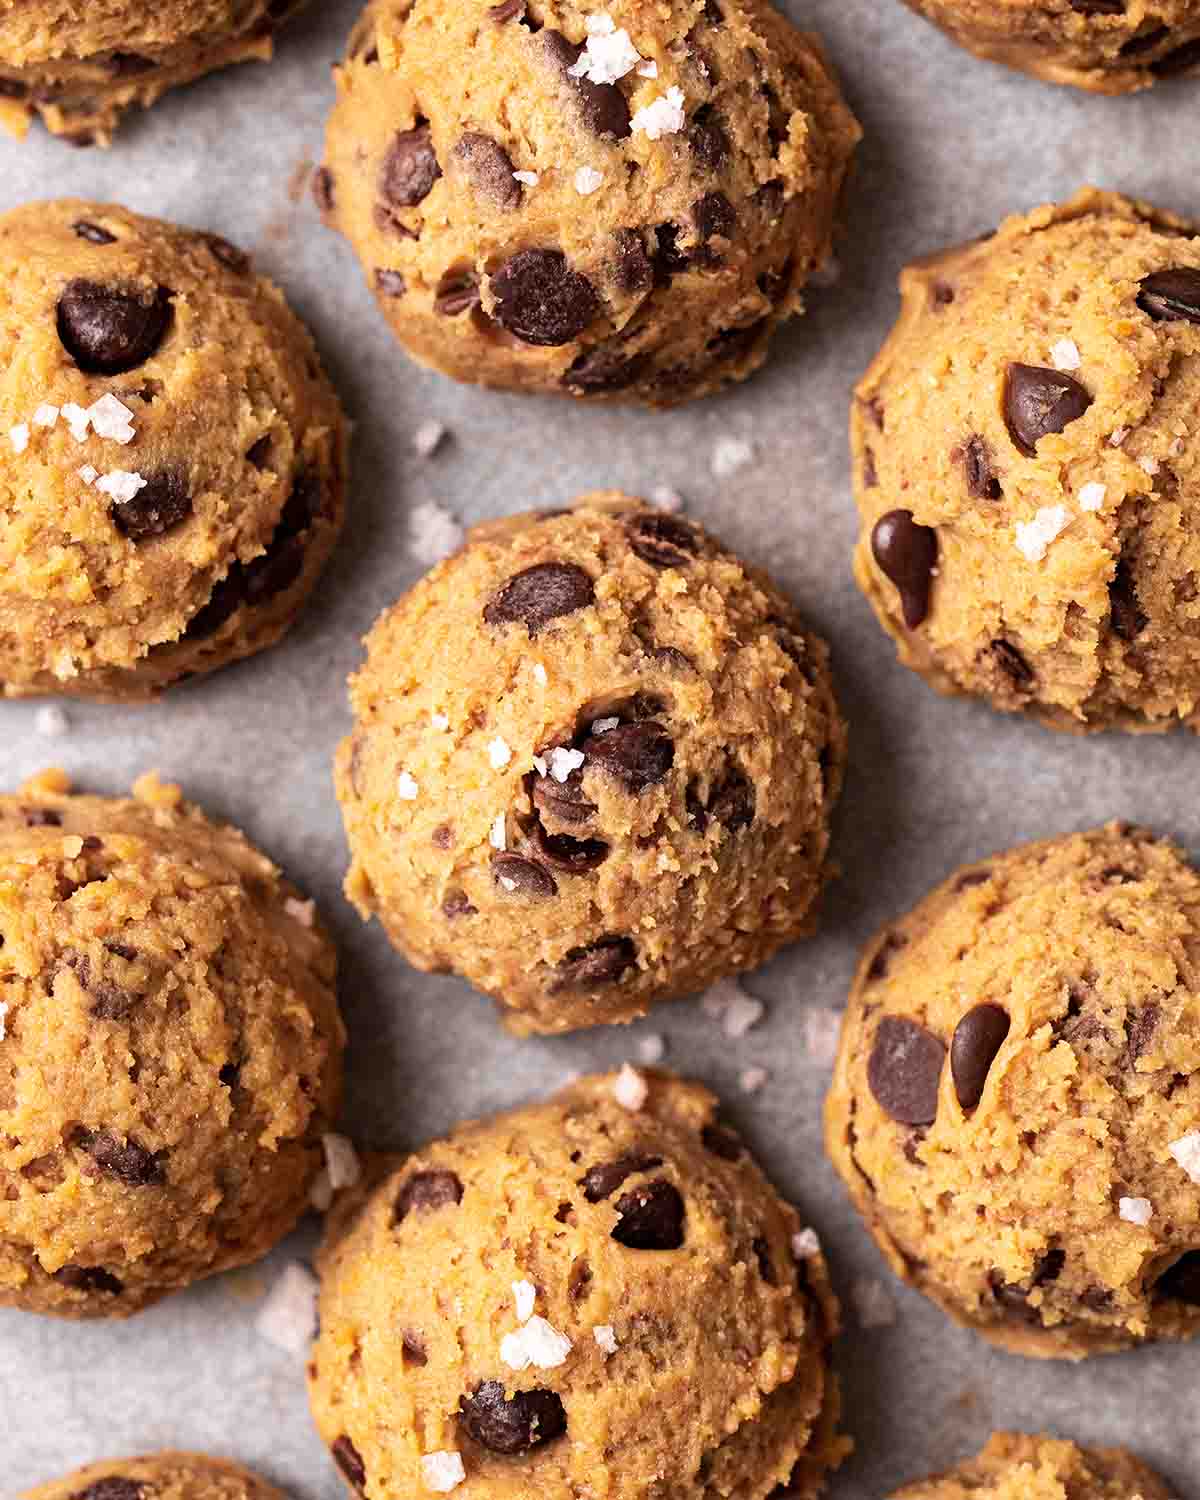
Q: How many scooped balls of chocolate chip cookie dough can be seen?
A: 11